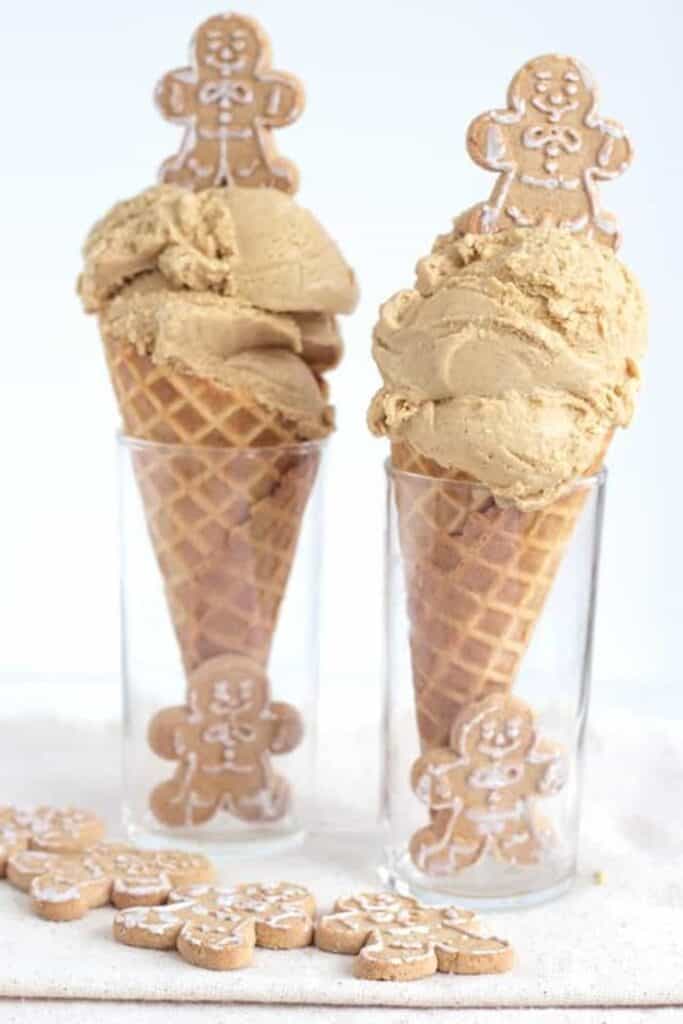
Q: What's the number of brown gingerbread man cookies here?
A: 8